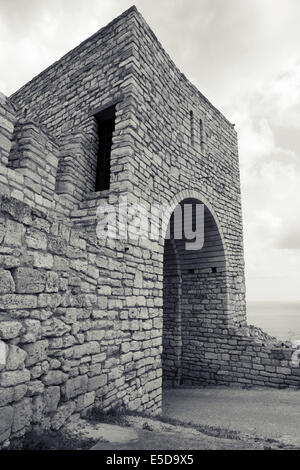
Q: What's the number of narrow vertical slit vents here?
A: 2